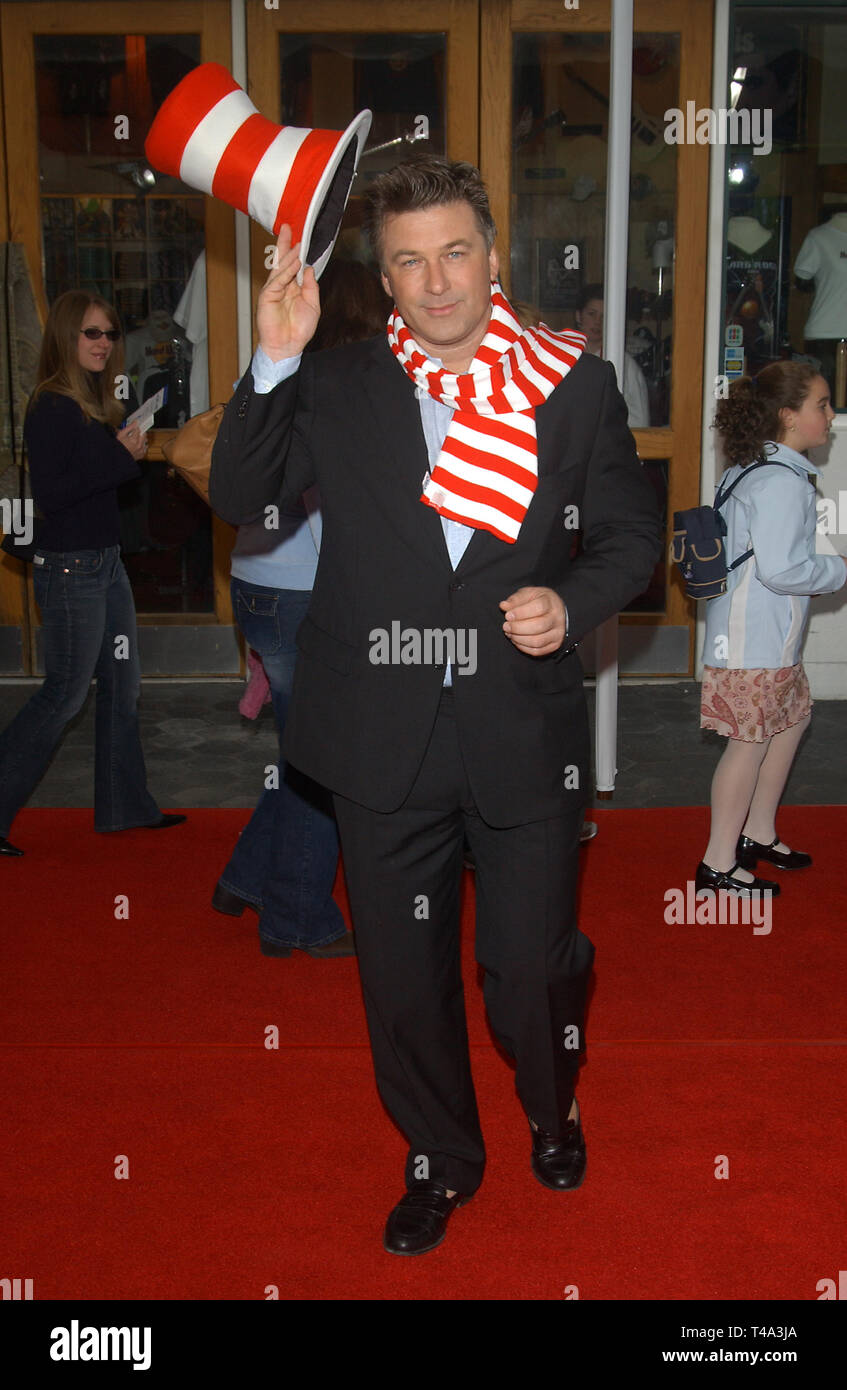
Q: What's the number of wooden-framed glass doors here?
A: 3